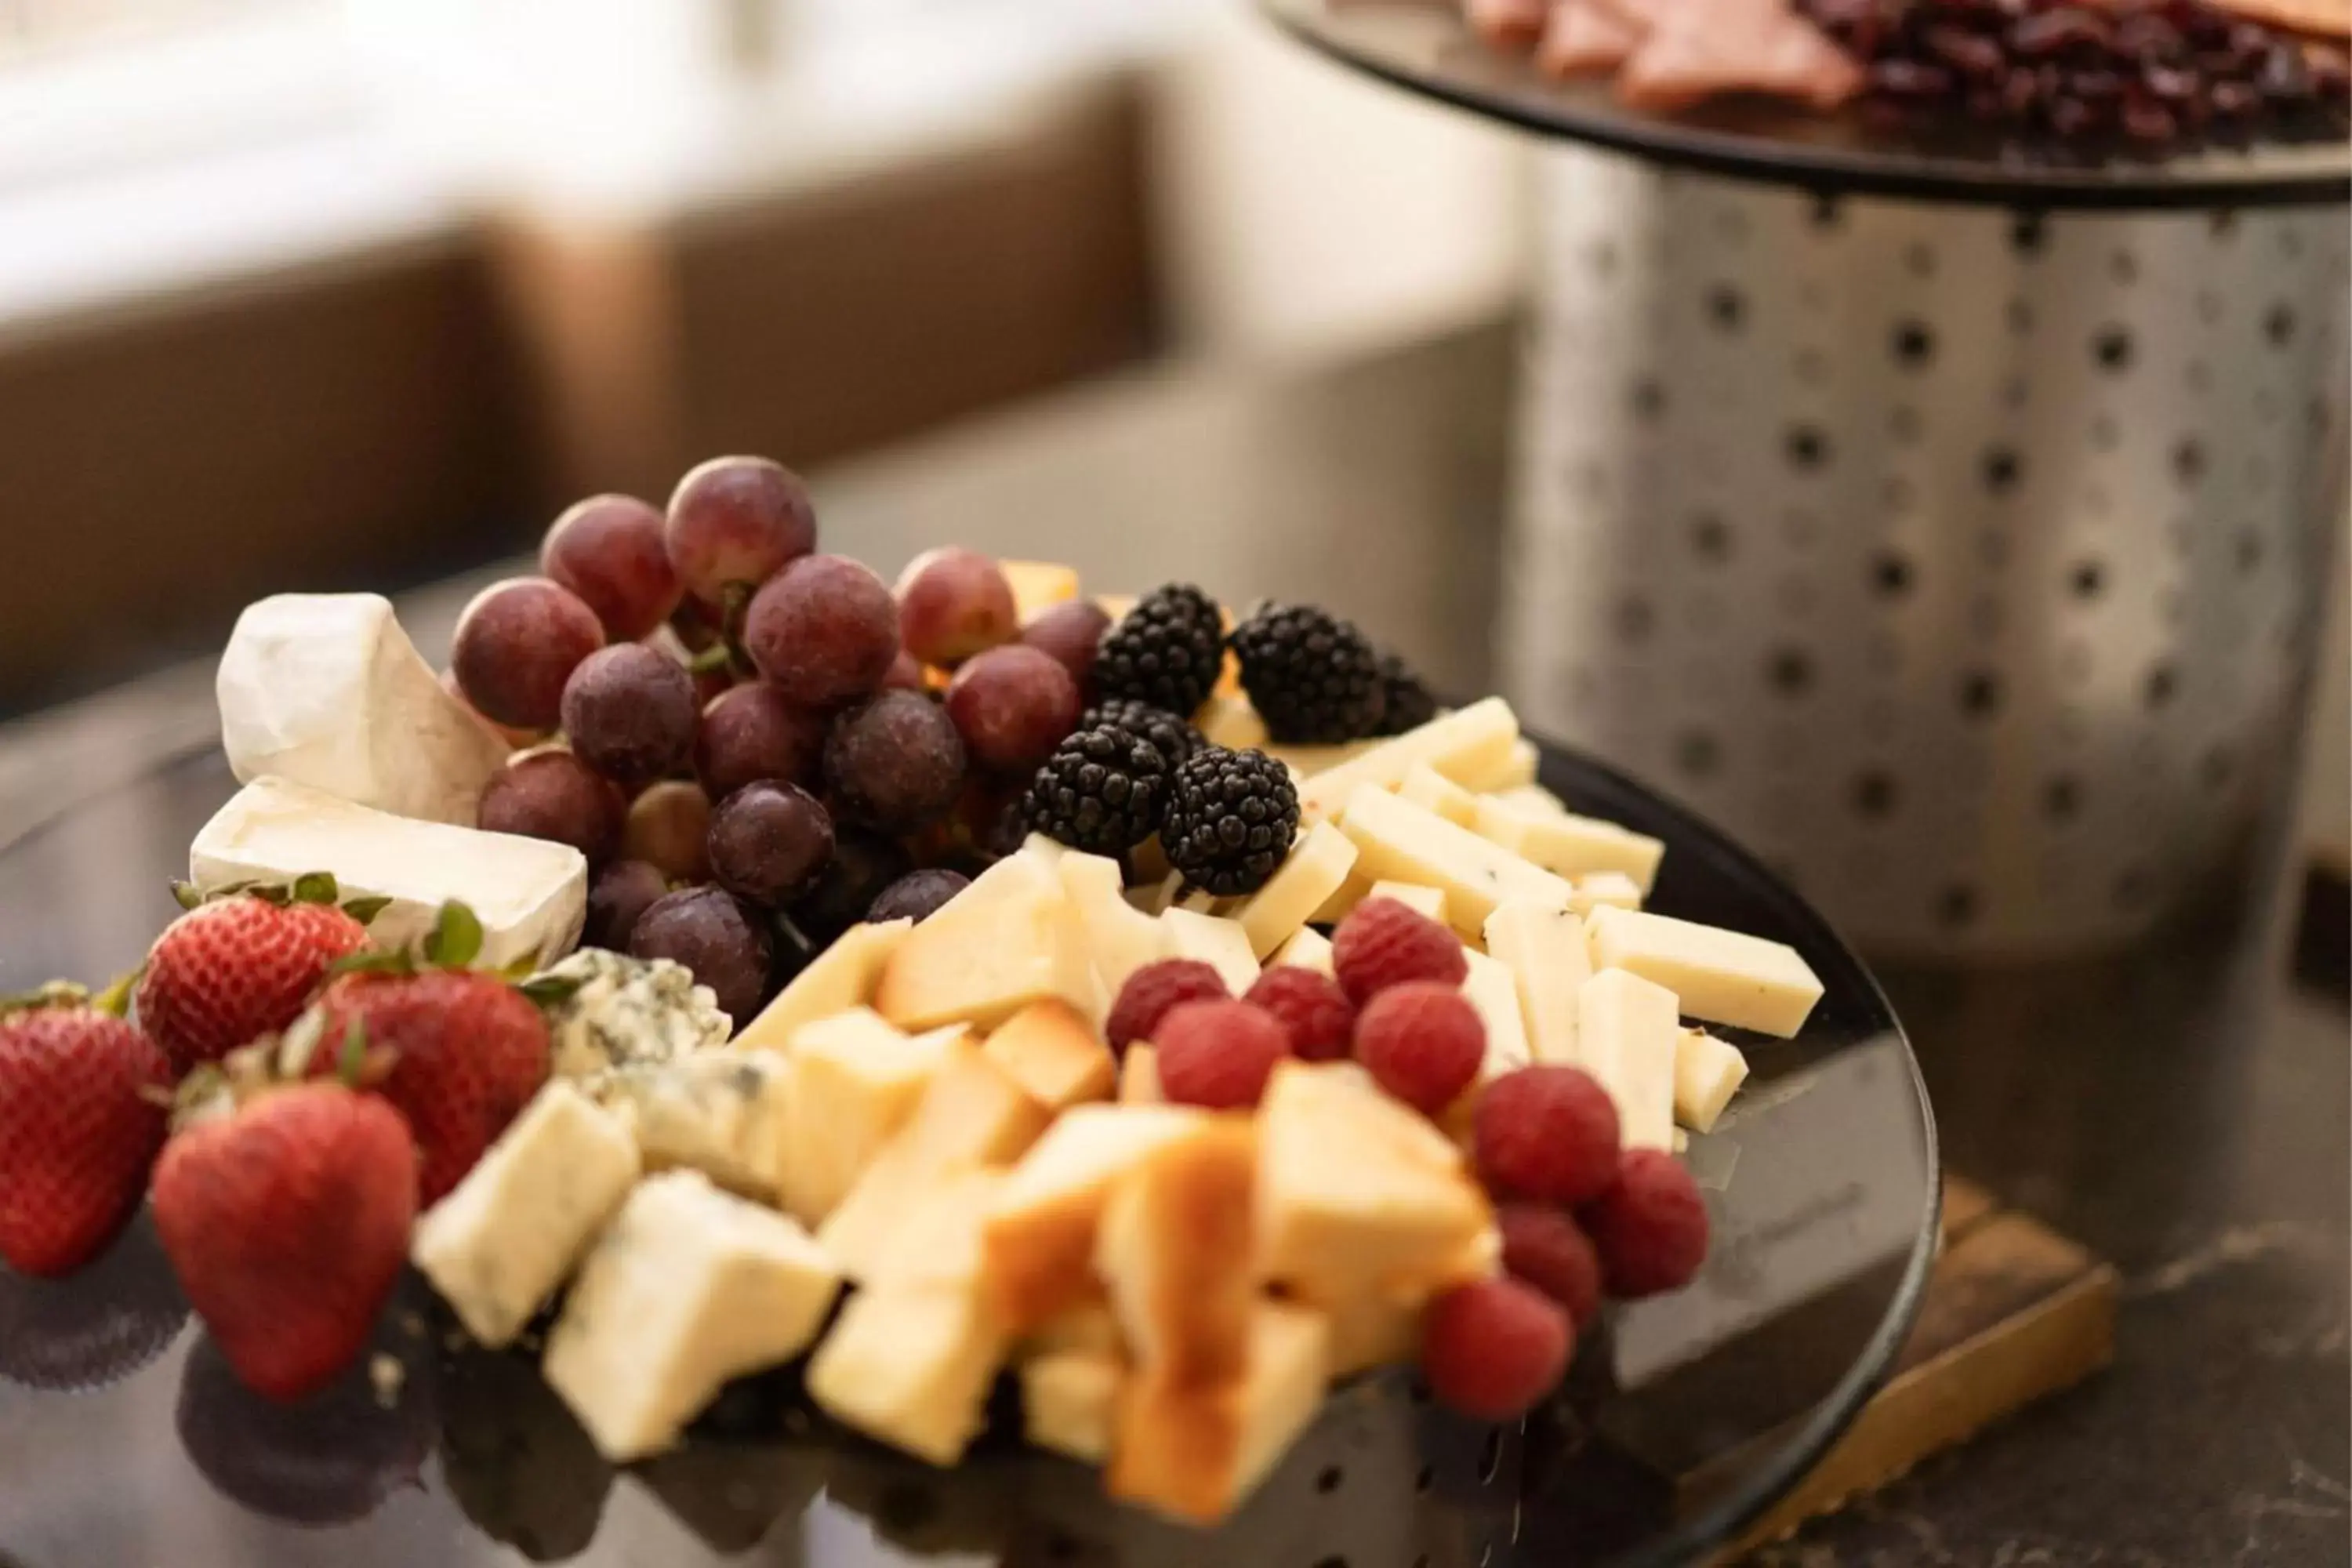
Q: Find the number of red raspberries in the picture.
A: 9